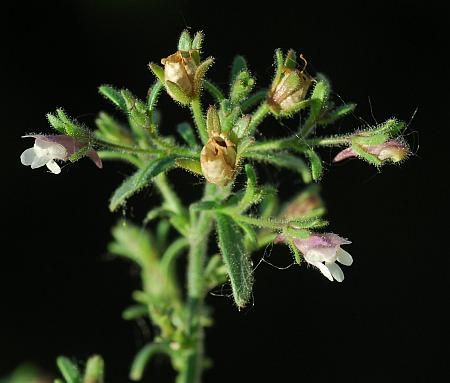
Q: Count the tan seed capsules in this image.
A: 3